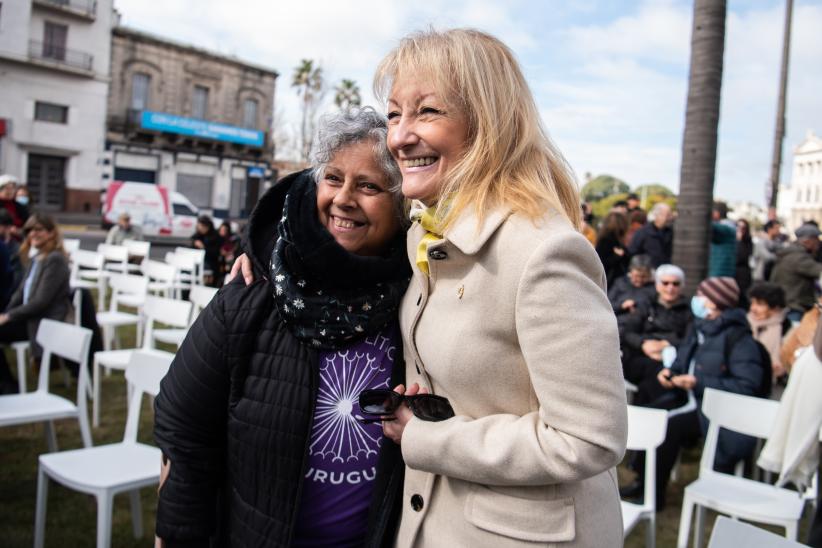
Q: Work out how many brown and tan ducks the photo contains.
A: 0